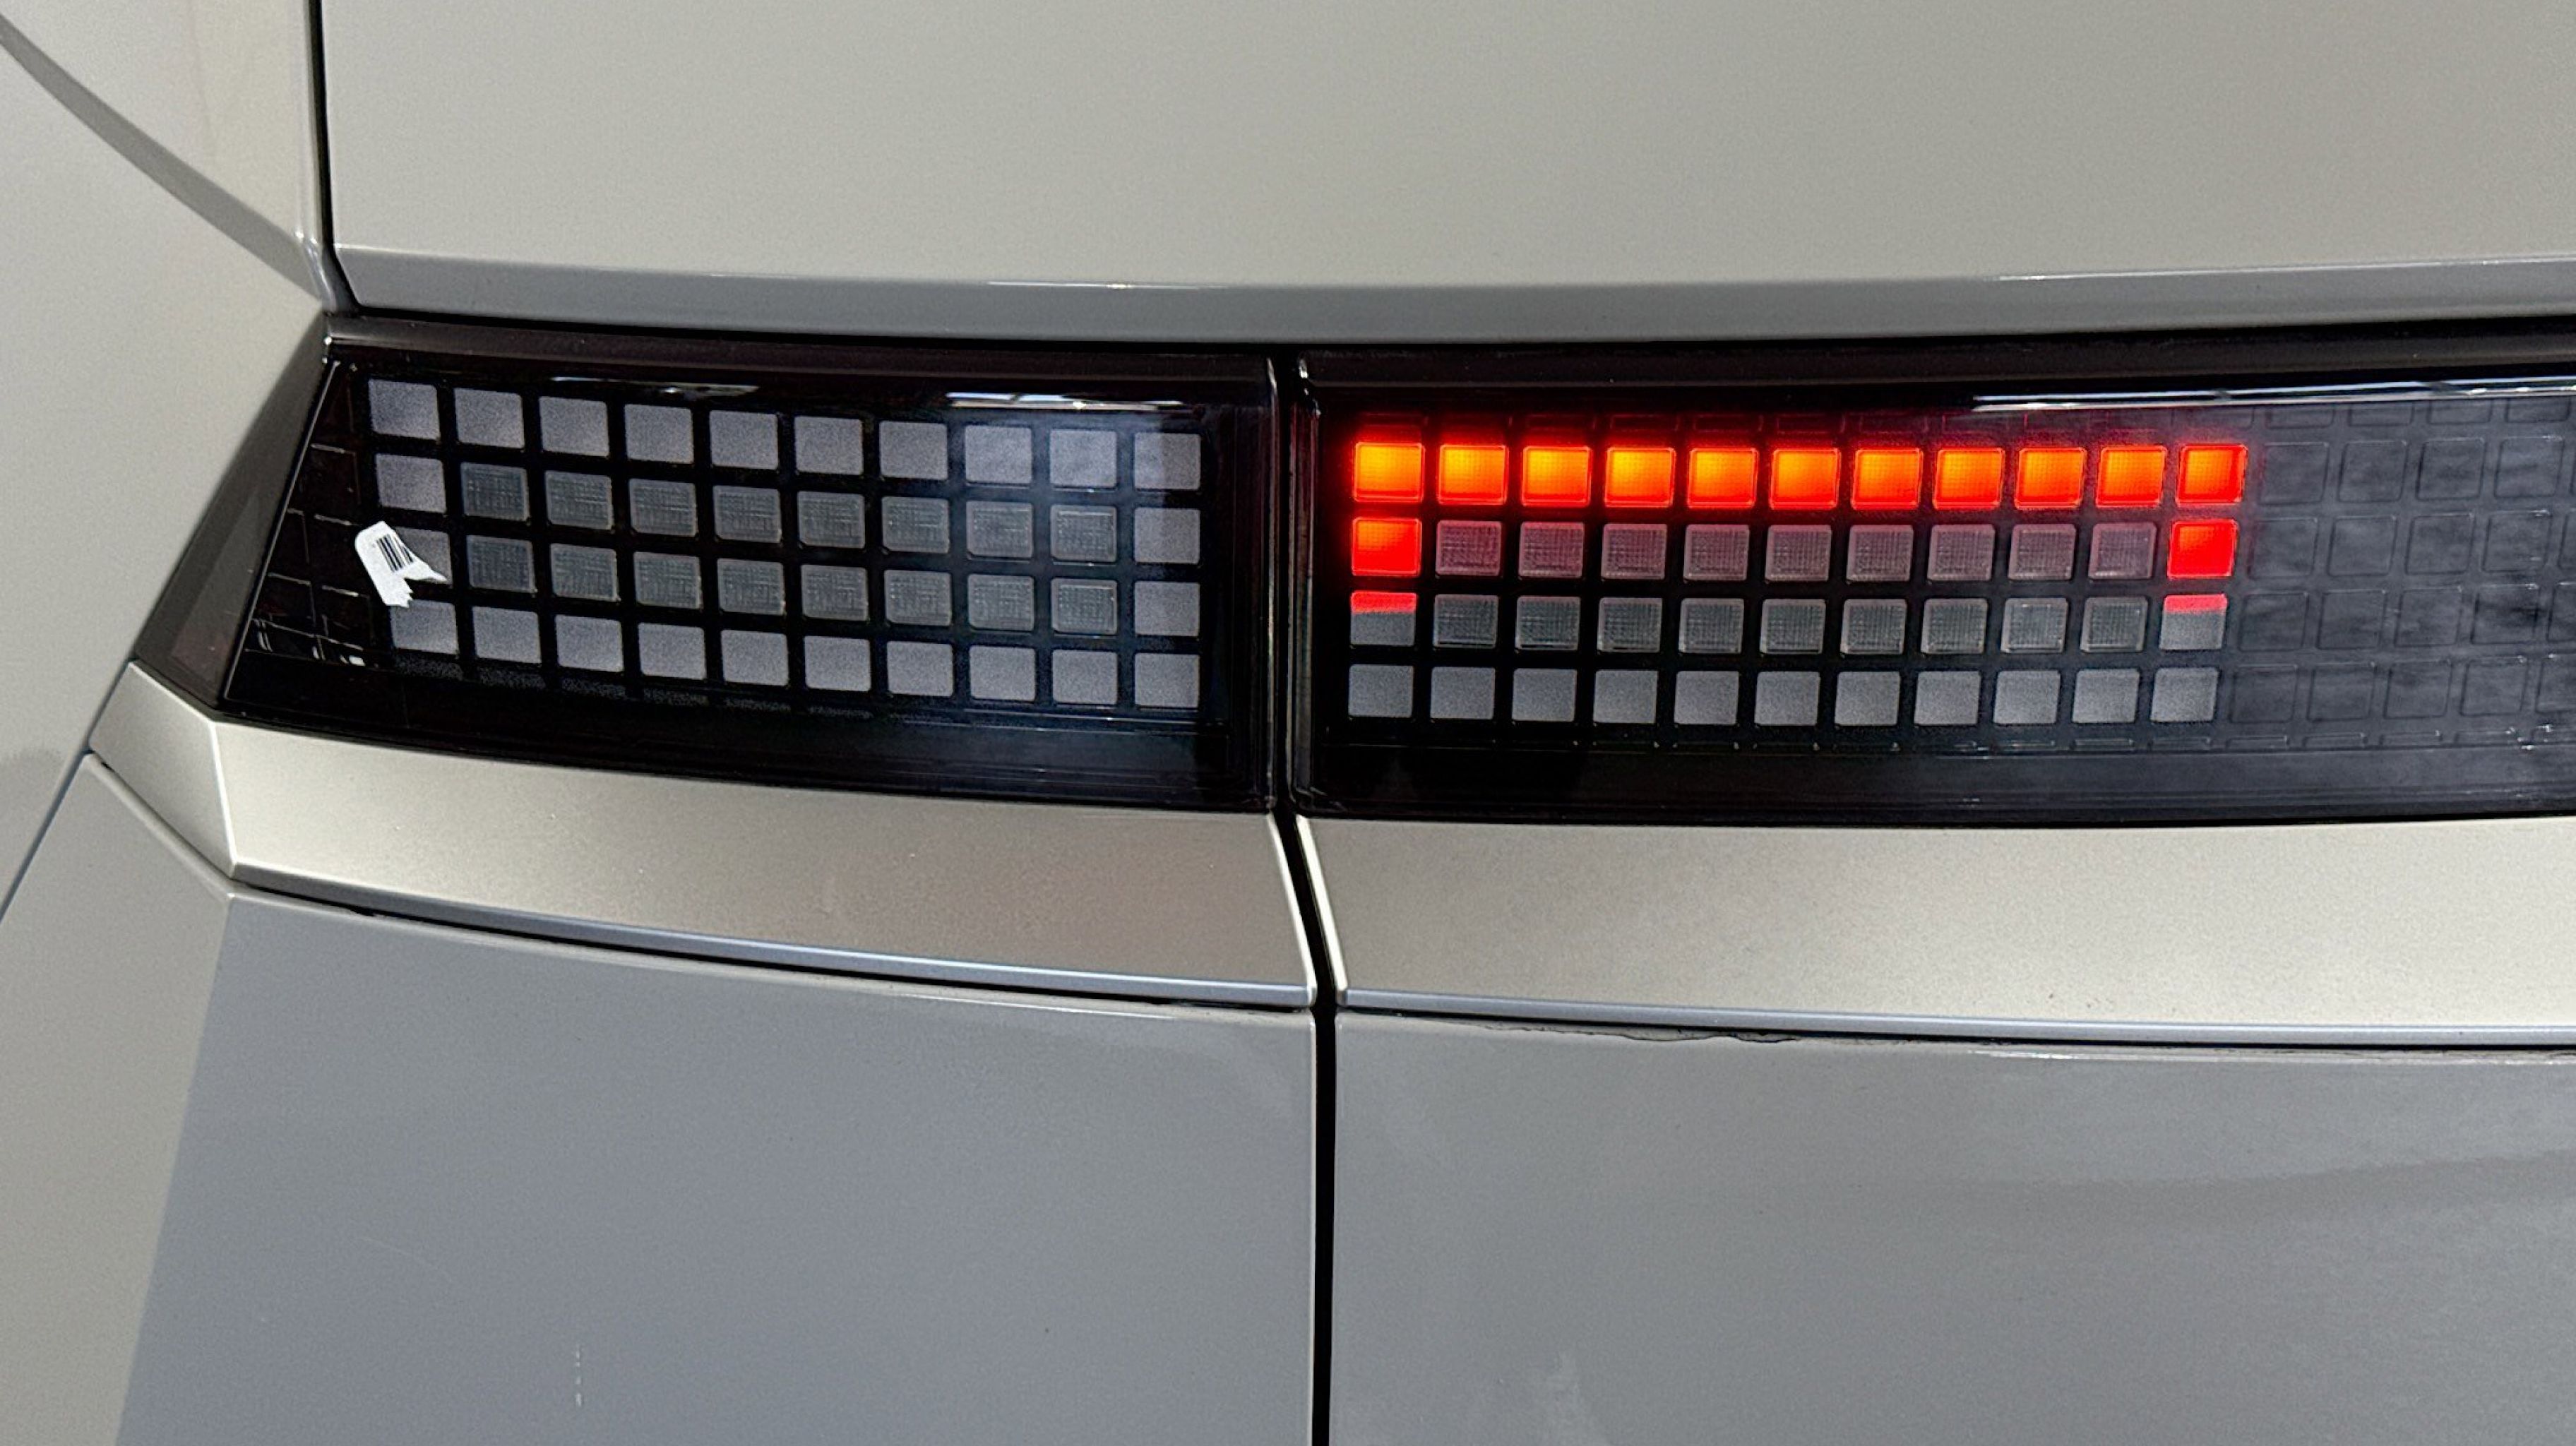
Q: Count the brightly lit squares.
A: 13